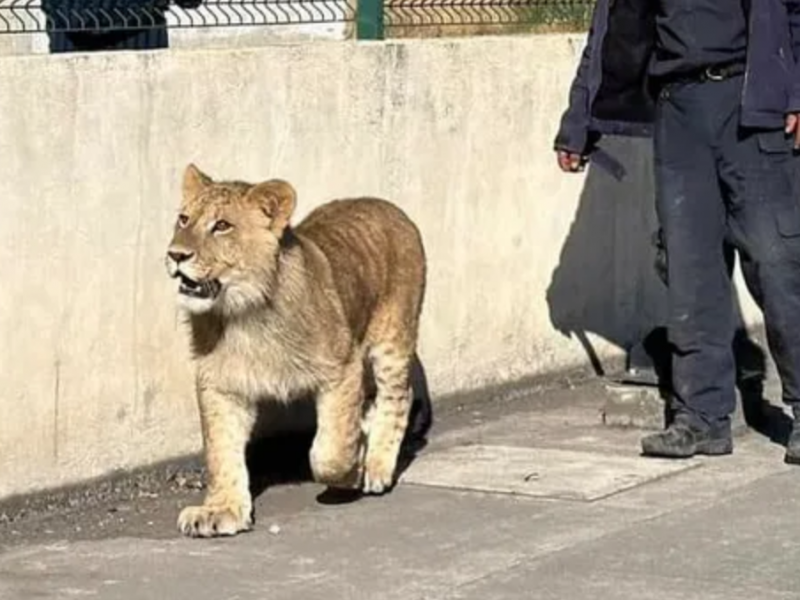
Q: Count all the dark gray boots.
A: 2